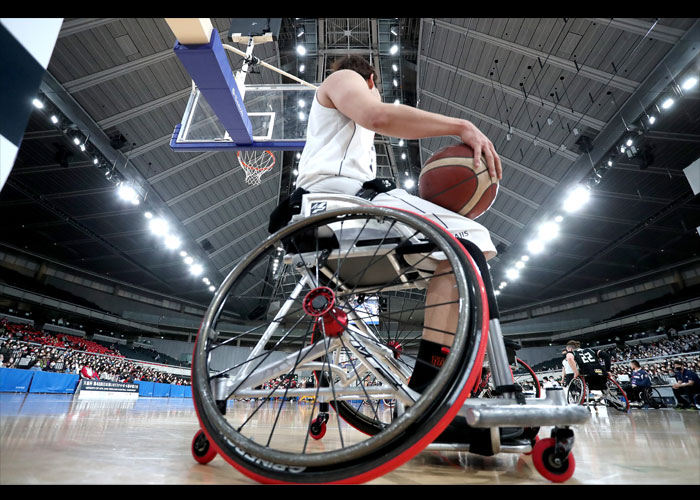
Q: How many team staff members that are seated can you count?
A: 2